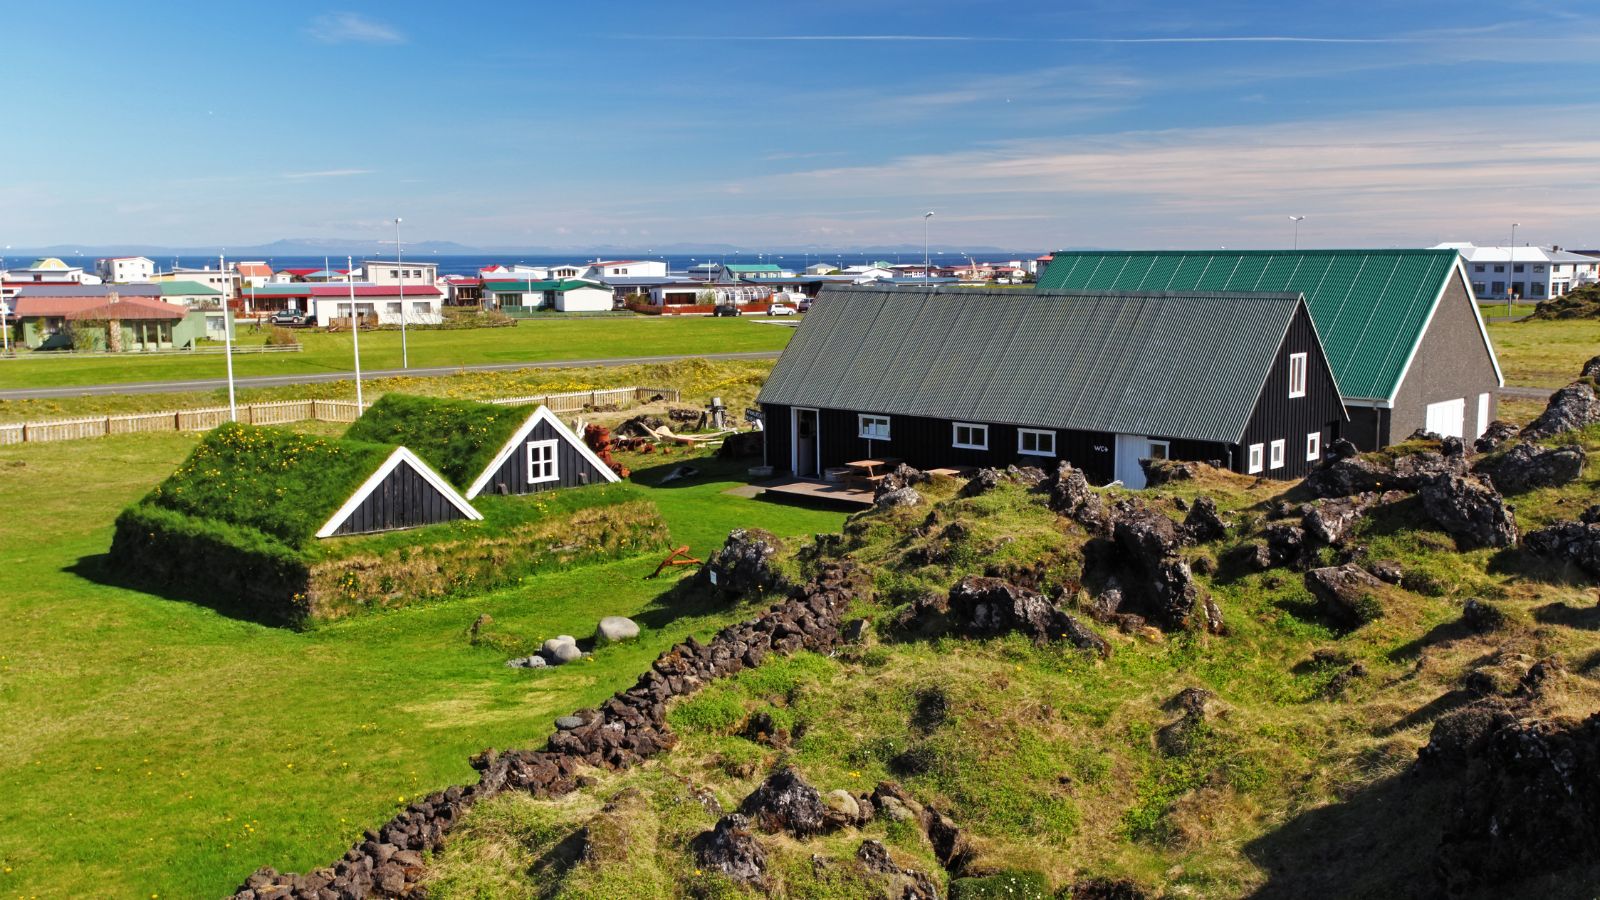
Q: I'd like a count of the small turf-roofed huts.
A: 2